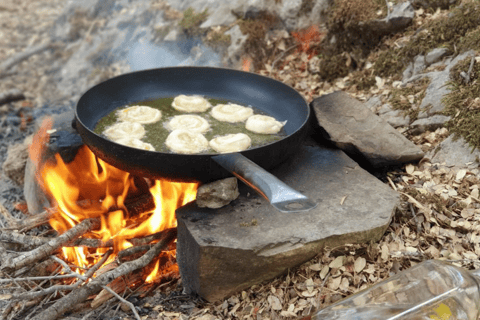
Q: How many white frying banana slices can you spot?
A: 9